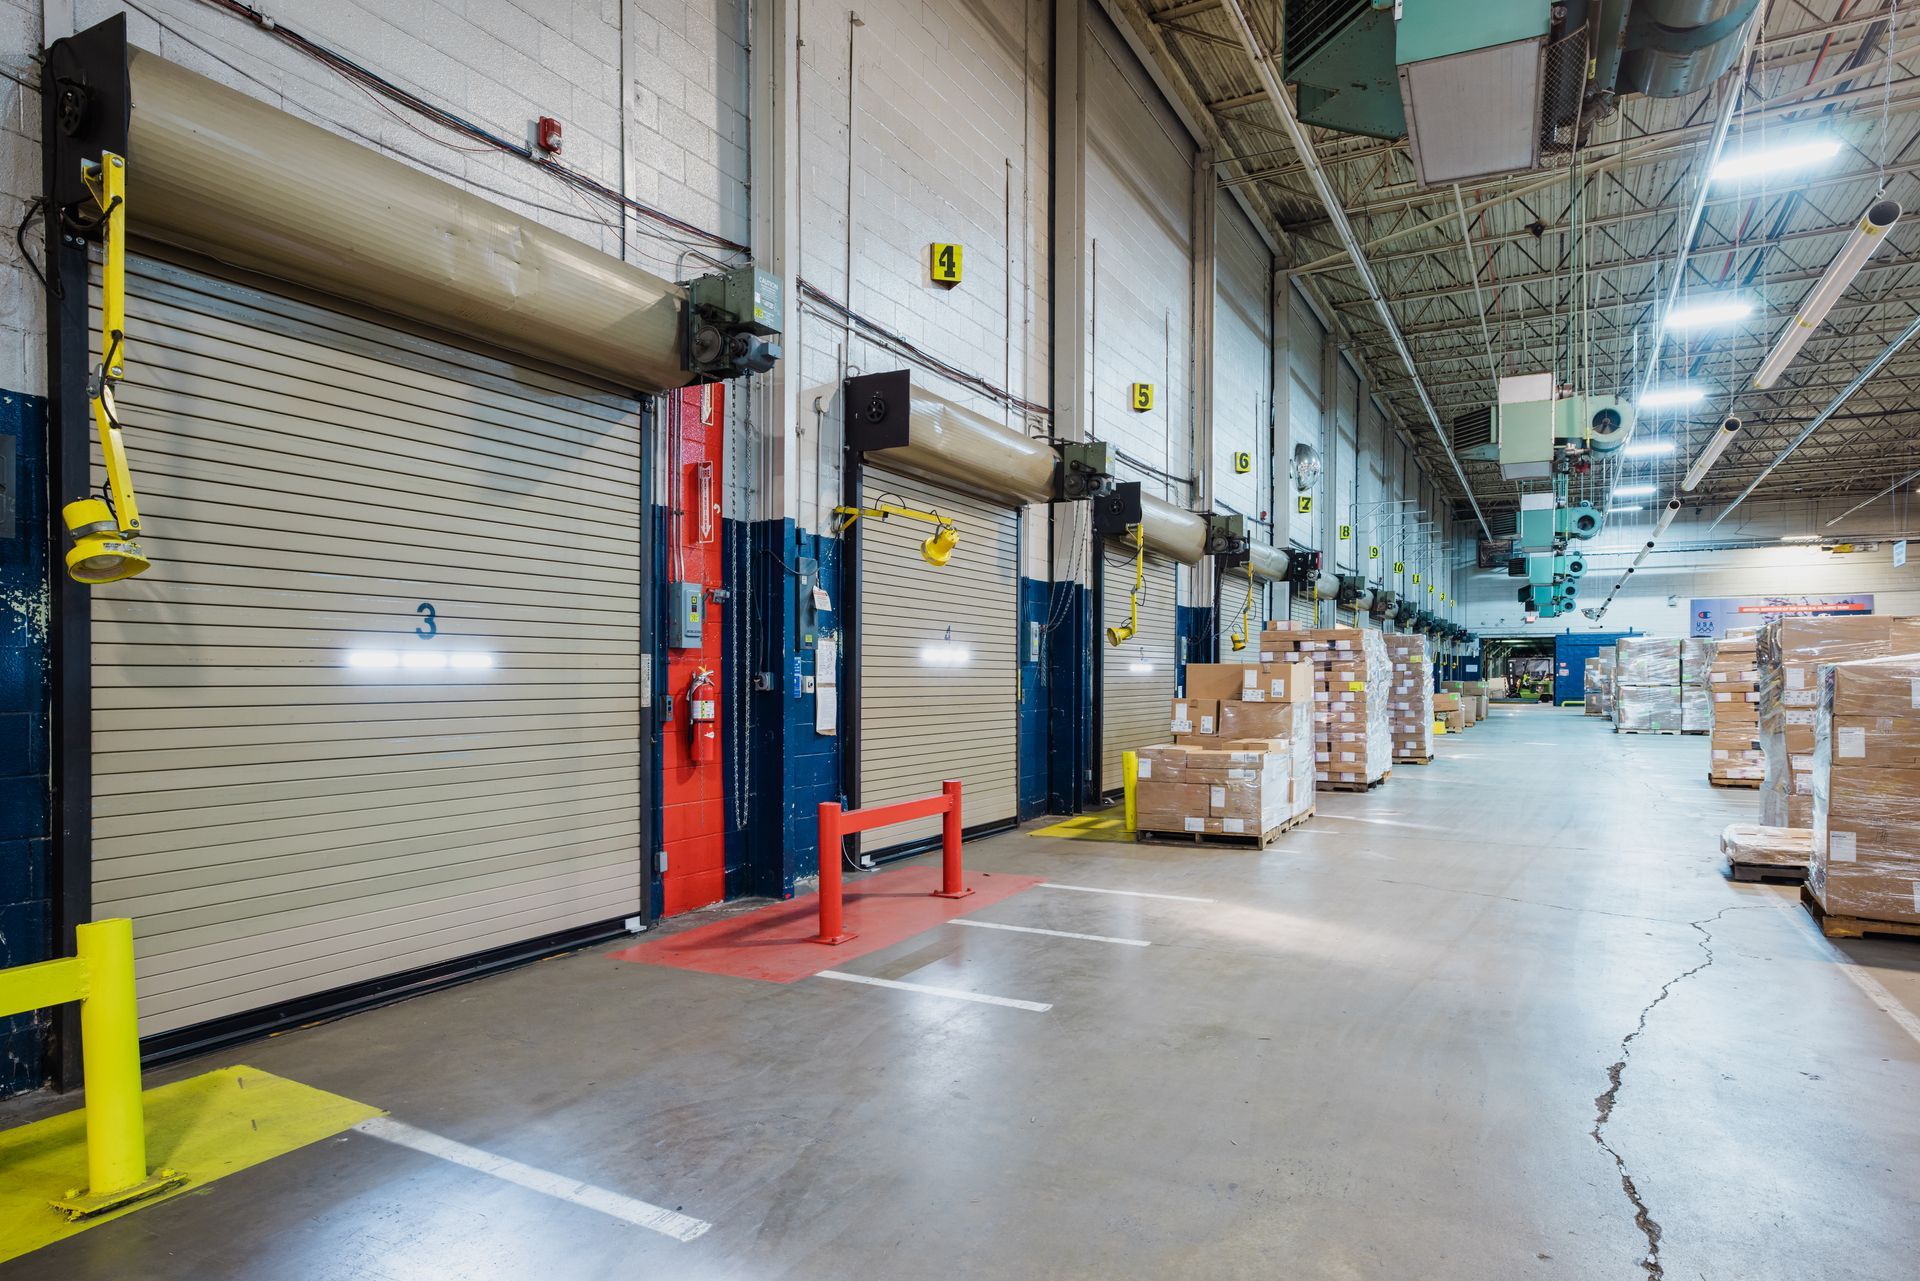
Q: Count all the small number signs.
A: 11